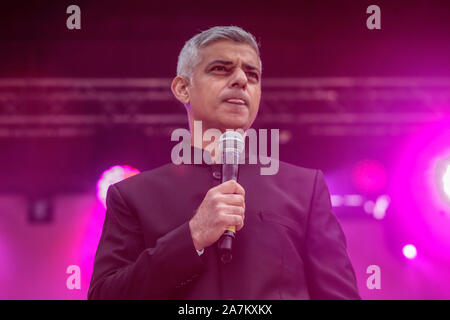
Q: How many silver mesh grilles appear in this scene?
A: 1